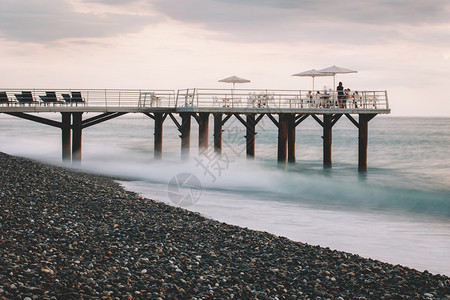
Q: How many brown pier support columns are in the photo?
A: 11